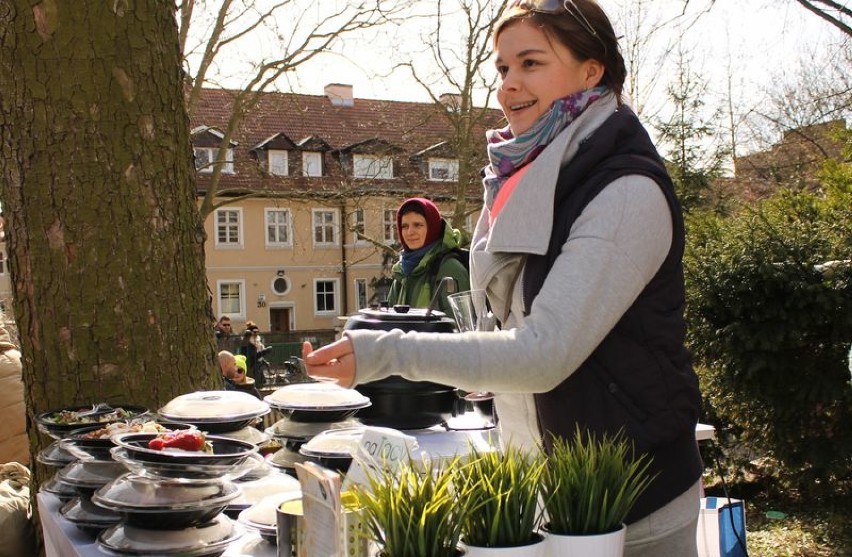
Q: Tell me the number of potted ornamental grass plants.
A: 3